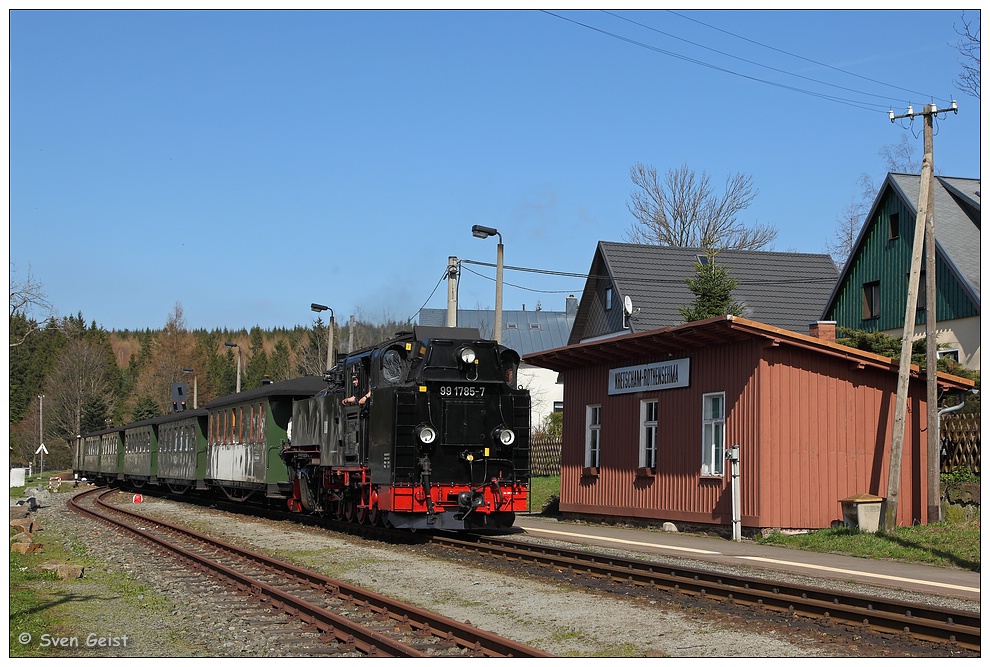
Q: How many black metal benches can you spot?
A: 0